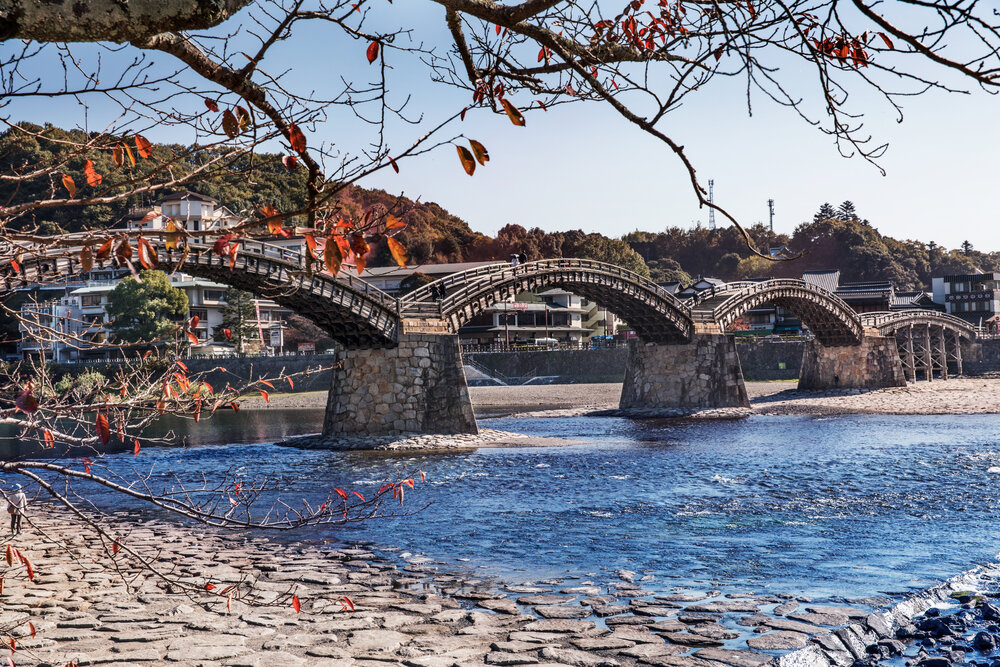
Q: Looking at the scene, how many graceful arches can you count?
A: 4